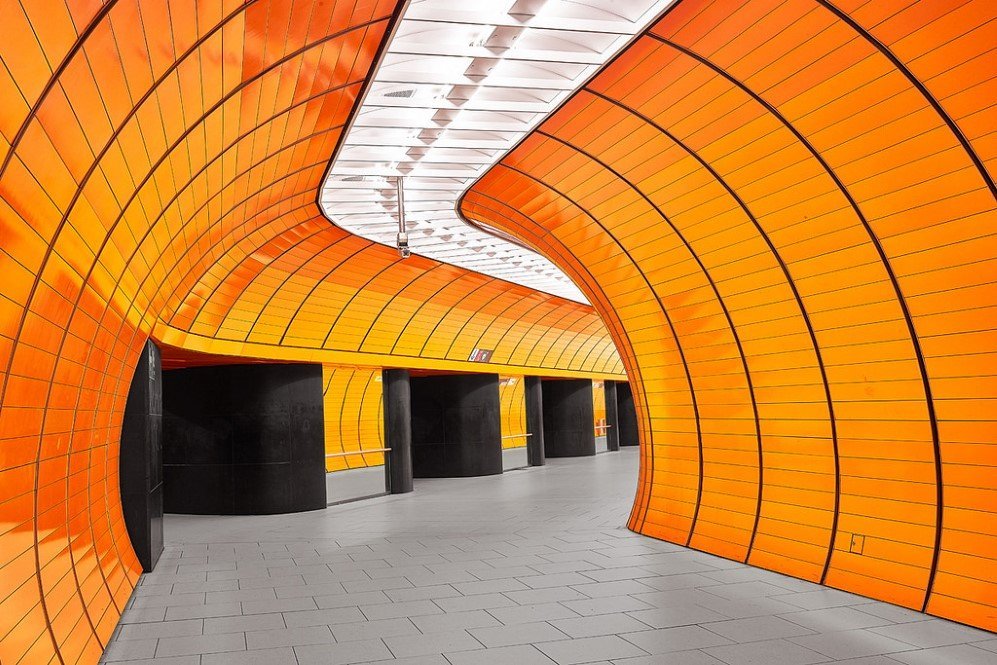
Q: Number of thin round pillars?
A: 3